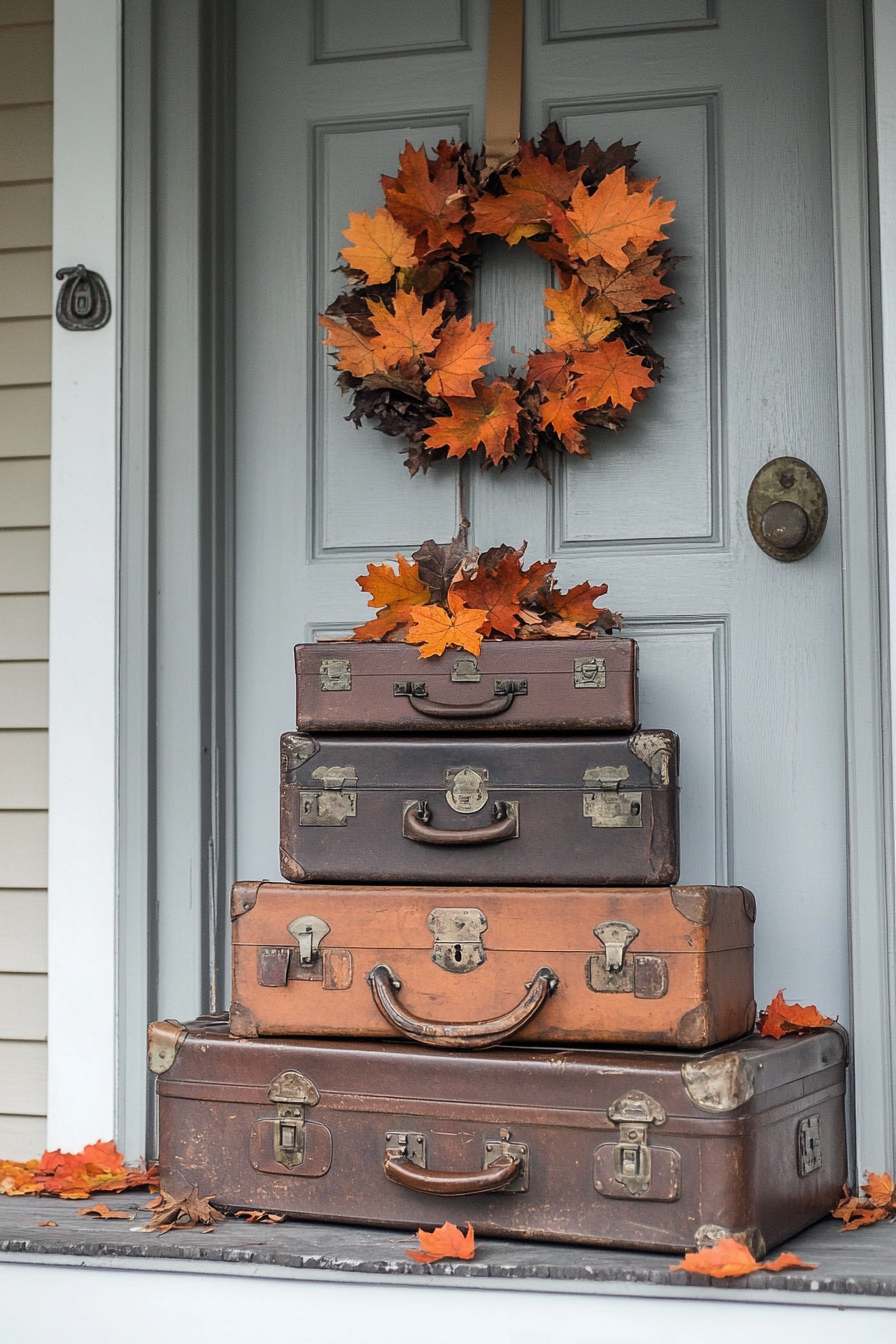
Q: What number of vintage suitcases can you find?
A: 4